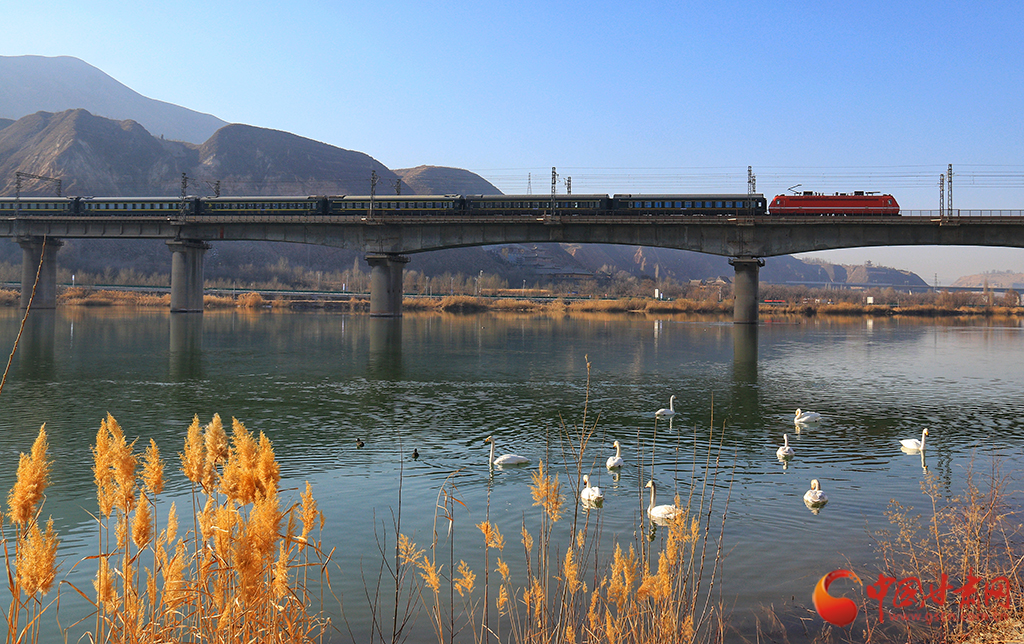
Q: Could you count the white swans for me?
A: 9